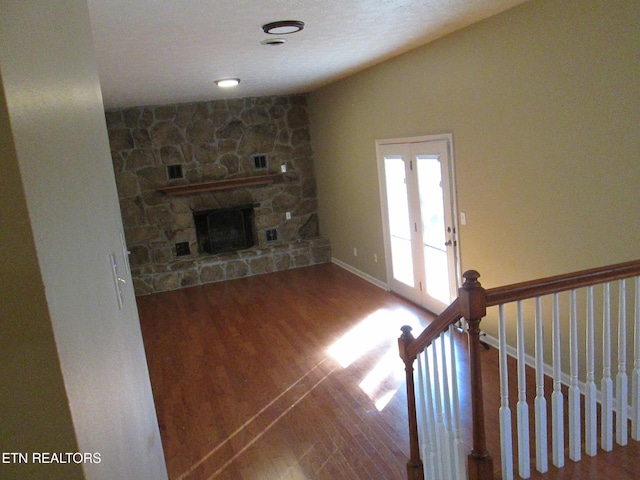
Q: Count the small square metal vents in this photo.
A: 4